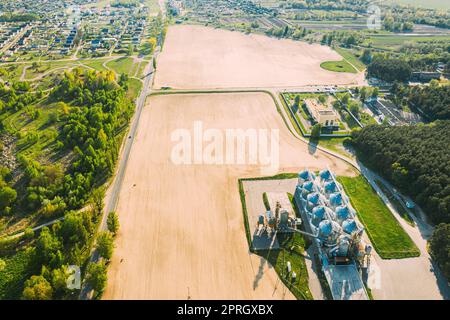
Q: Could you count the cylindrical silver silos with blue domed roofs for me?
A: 10